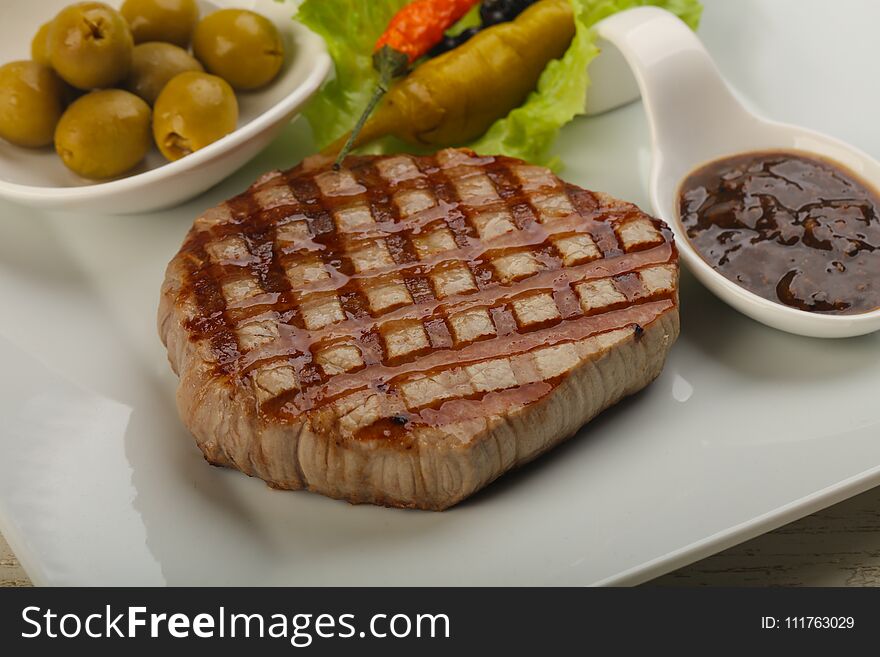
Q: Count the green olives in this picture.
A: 8